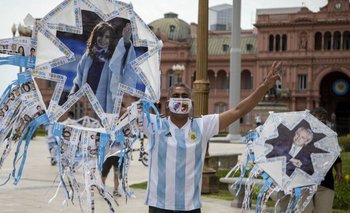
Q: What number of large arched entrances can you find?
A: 1